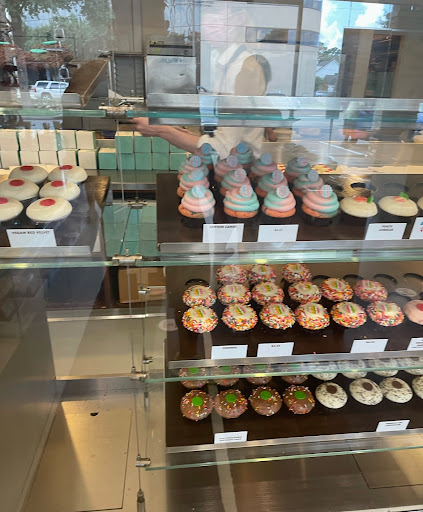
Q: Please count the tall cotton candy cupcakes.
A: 14